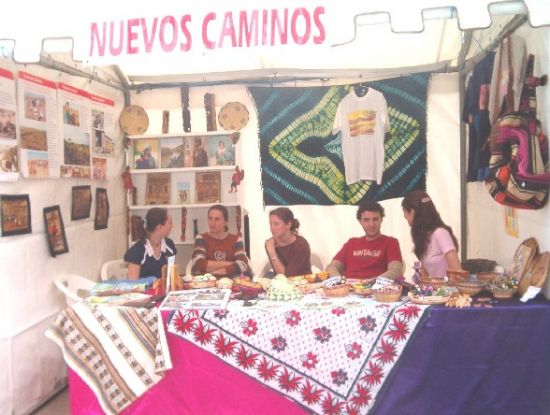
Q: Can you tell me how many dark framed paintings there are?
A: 4